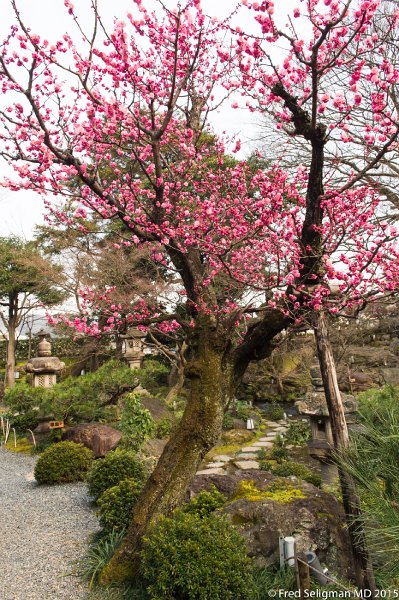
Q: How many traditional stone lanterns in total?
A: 3